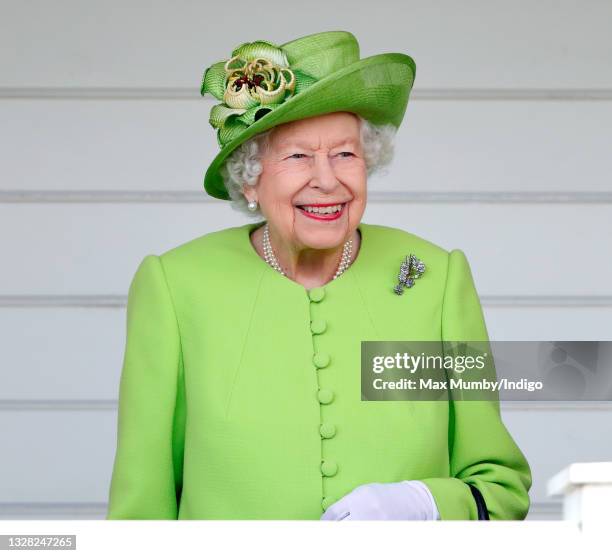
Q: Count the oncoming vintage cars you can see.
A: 0